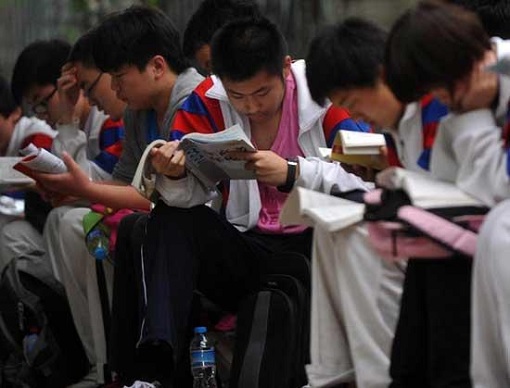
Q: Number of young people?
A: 9